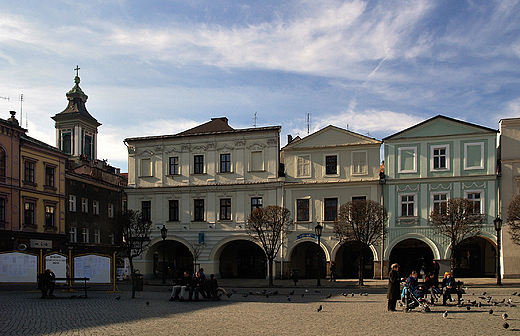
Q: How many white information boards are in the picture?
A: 3